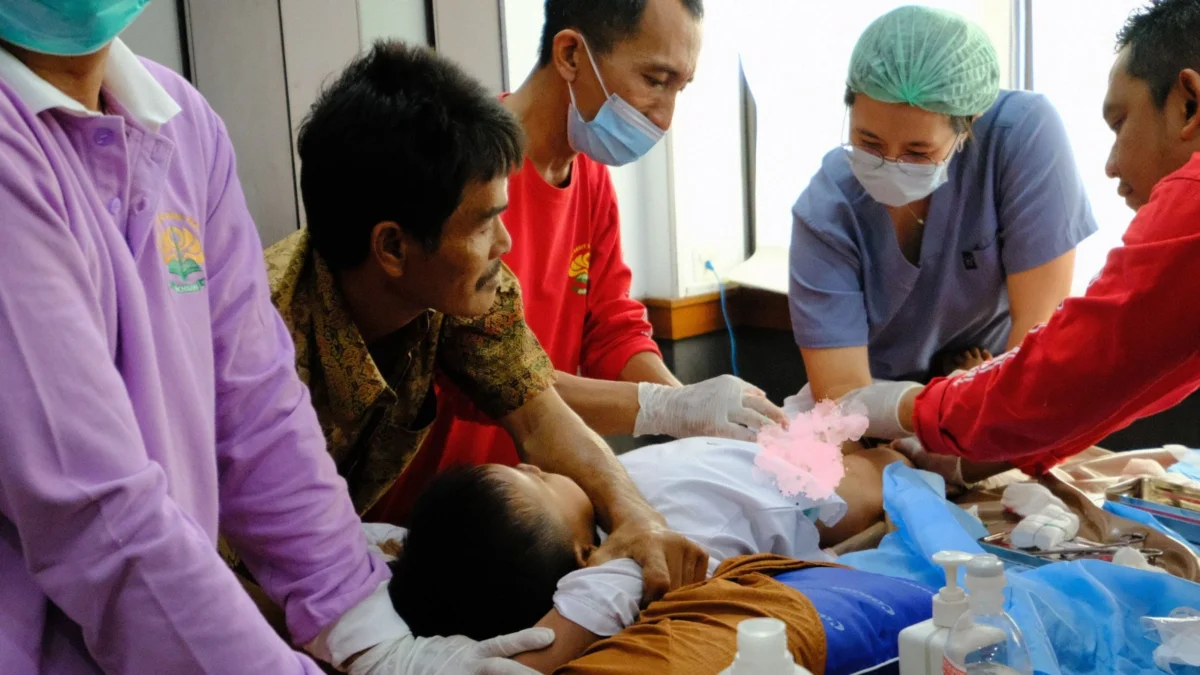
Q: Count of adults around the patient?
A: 5